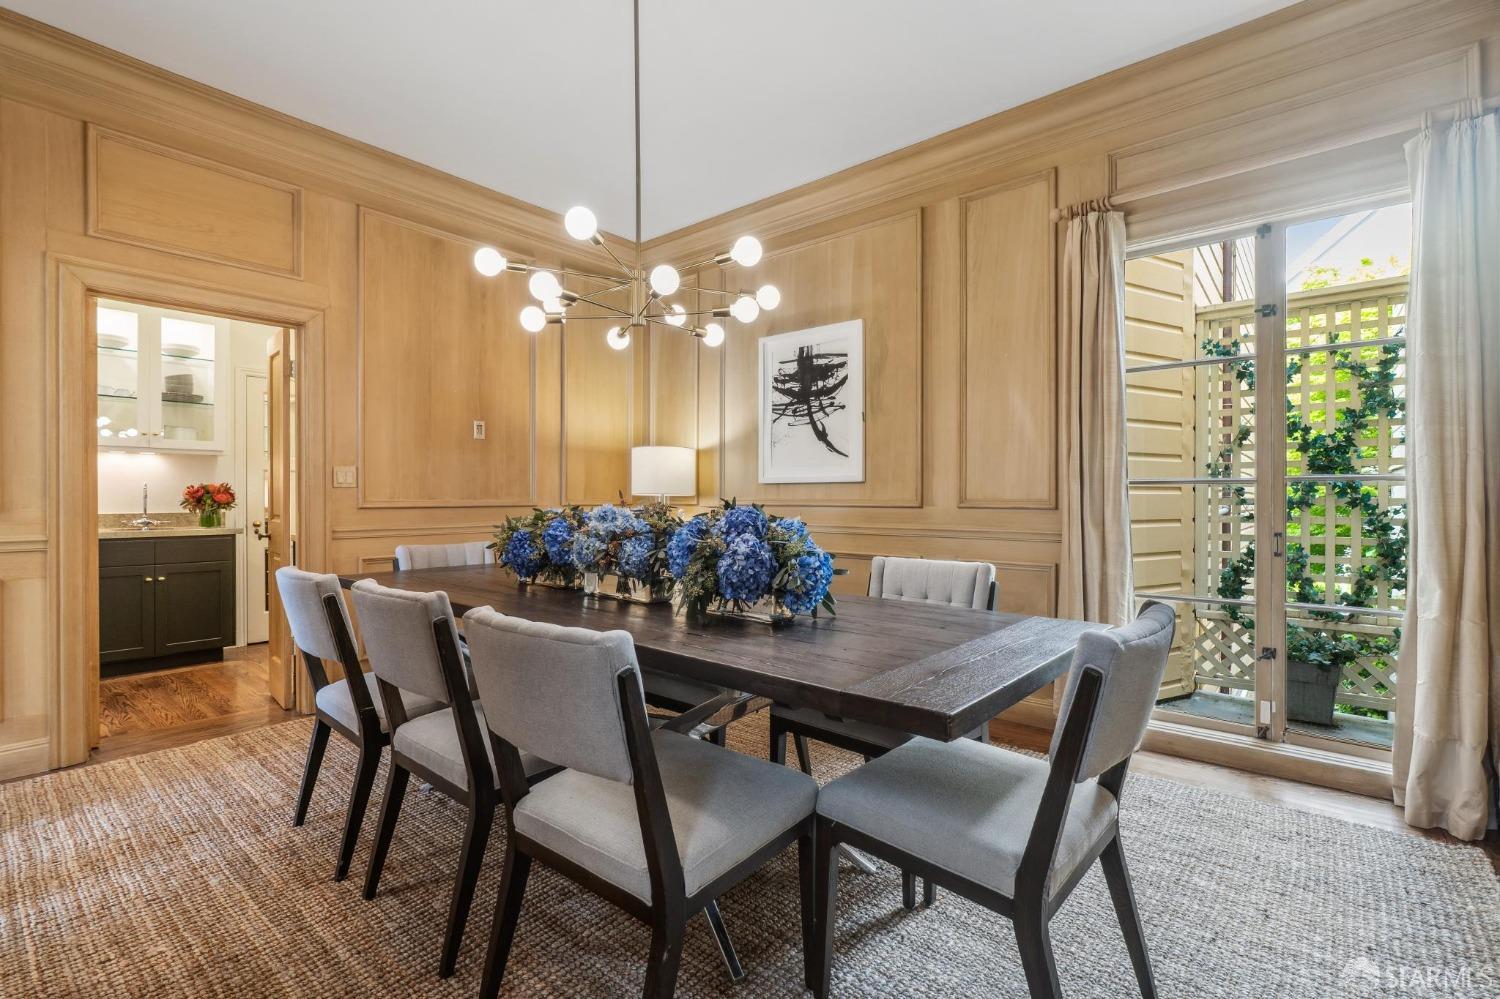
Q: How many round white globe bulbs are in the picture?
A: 12